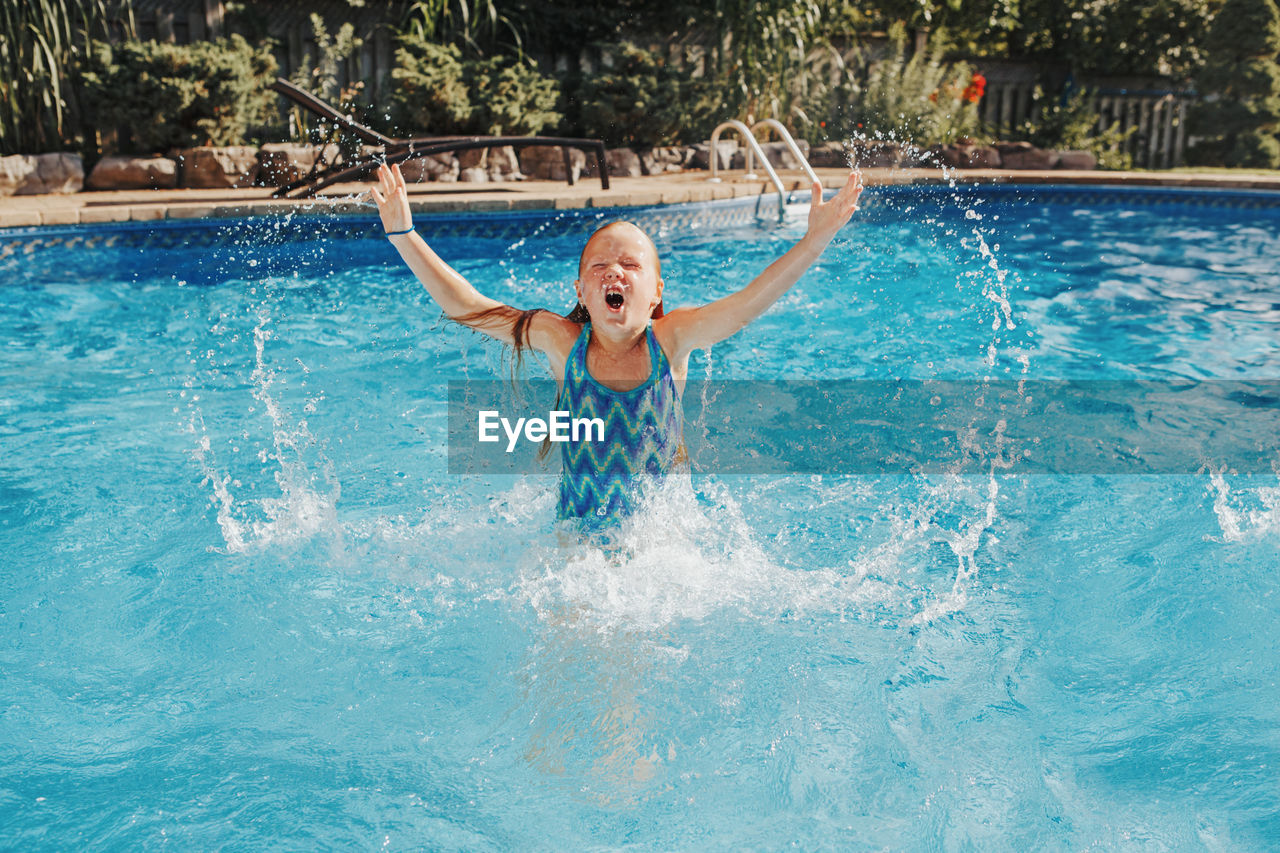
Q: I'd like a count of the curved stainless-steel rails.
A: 2